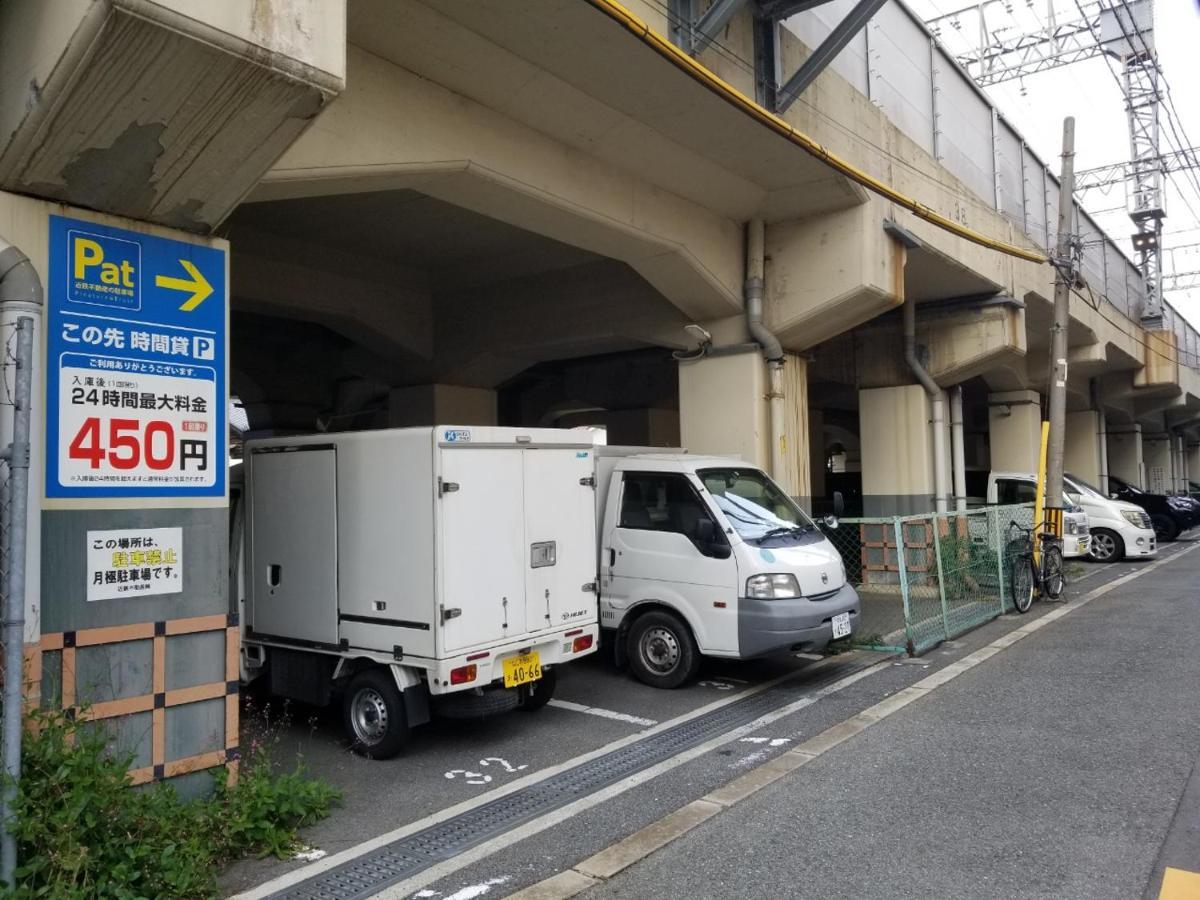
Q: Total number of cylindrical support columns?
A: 0